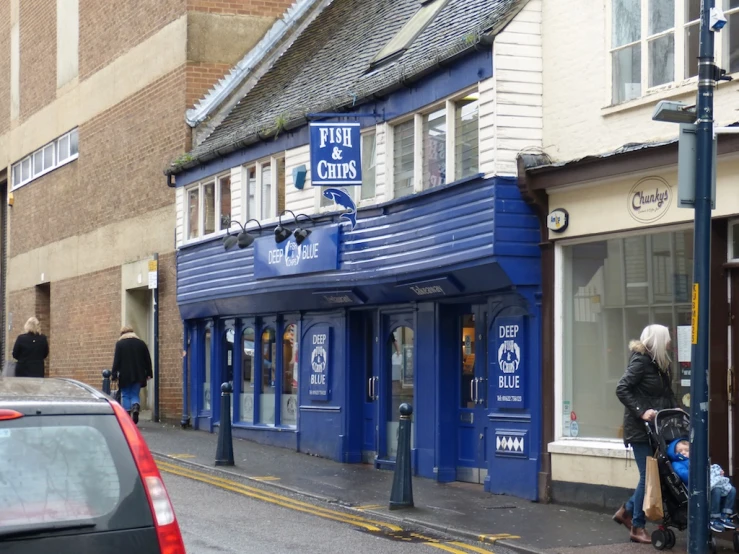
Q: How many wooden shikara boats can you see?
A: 0